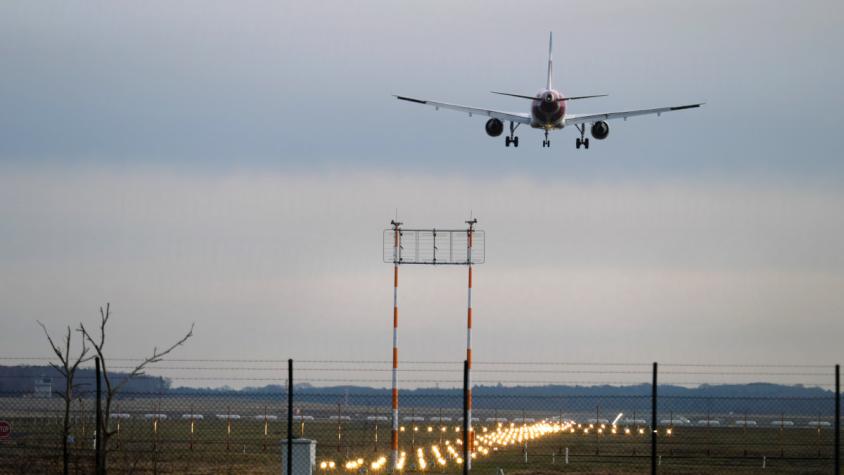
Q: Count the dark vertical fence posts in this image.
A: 5